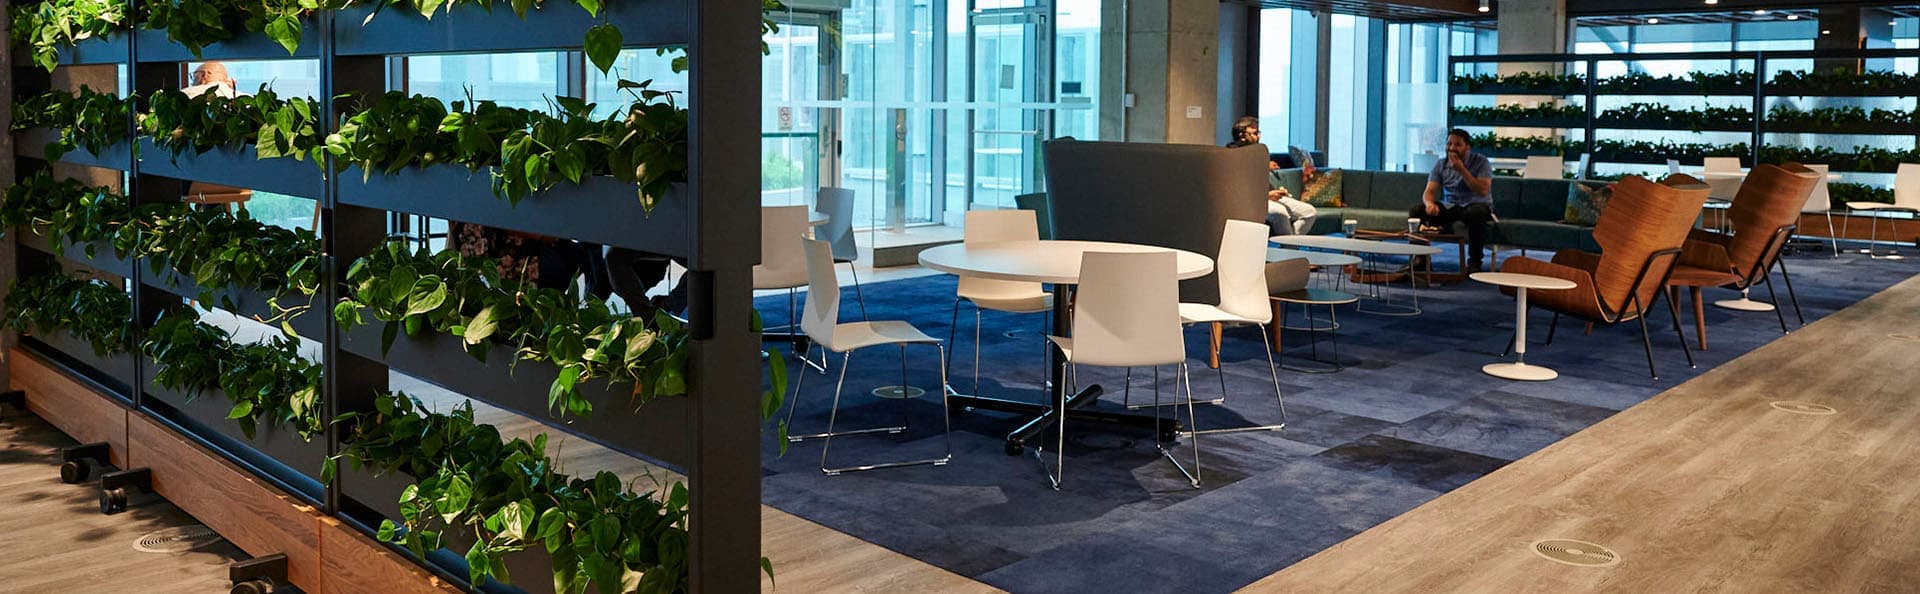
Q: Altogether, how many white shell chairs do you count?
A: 12